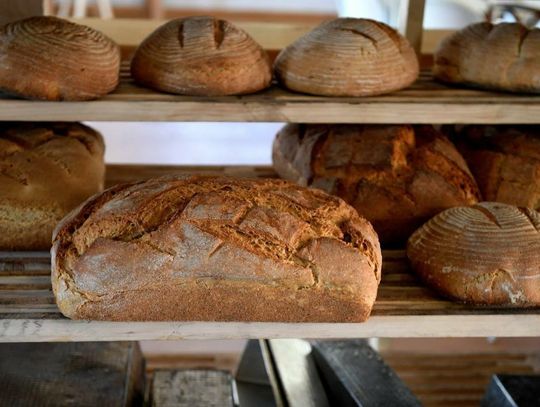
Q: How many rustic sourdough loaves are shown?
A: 9